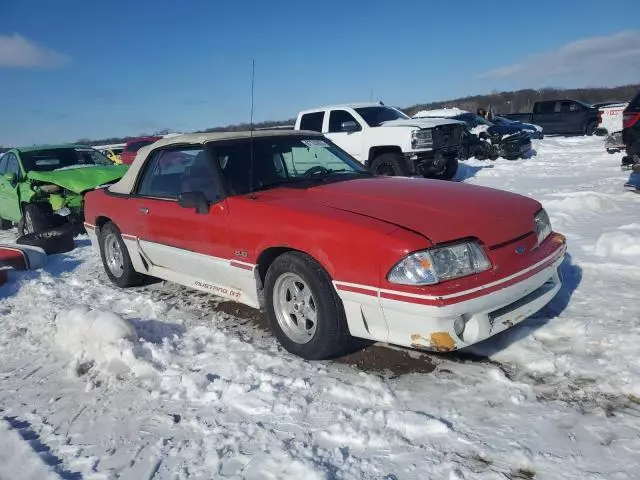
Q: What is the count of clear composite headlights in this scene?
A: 2